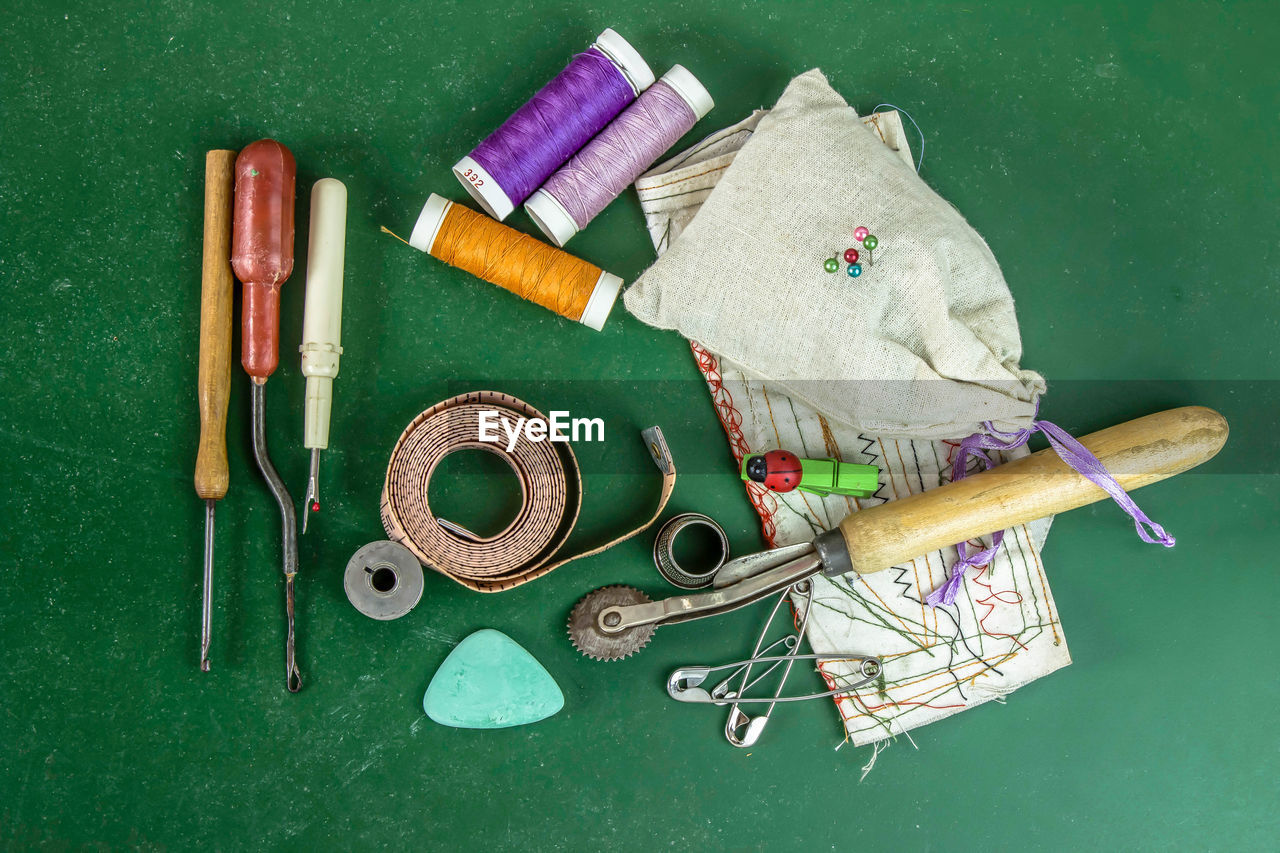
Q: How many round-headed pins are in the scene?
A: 5